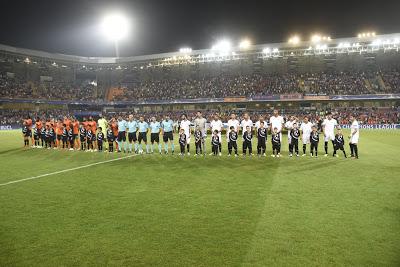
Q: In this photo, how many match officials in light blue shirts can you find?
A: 5